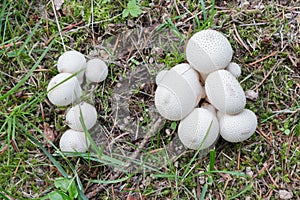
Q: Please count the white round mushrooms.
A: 13